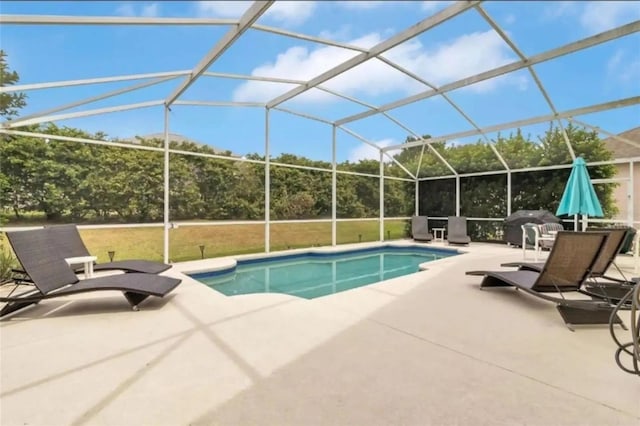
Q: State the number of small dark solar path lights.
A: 4